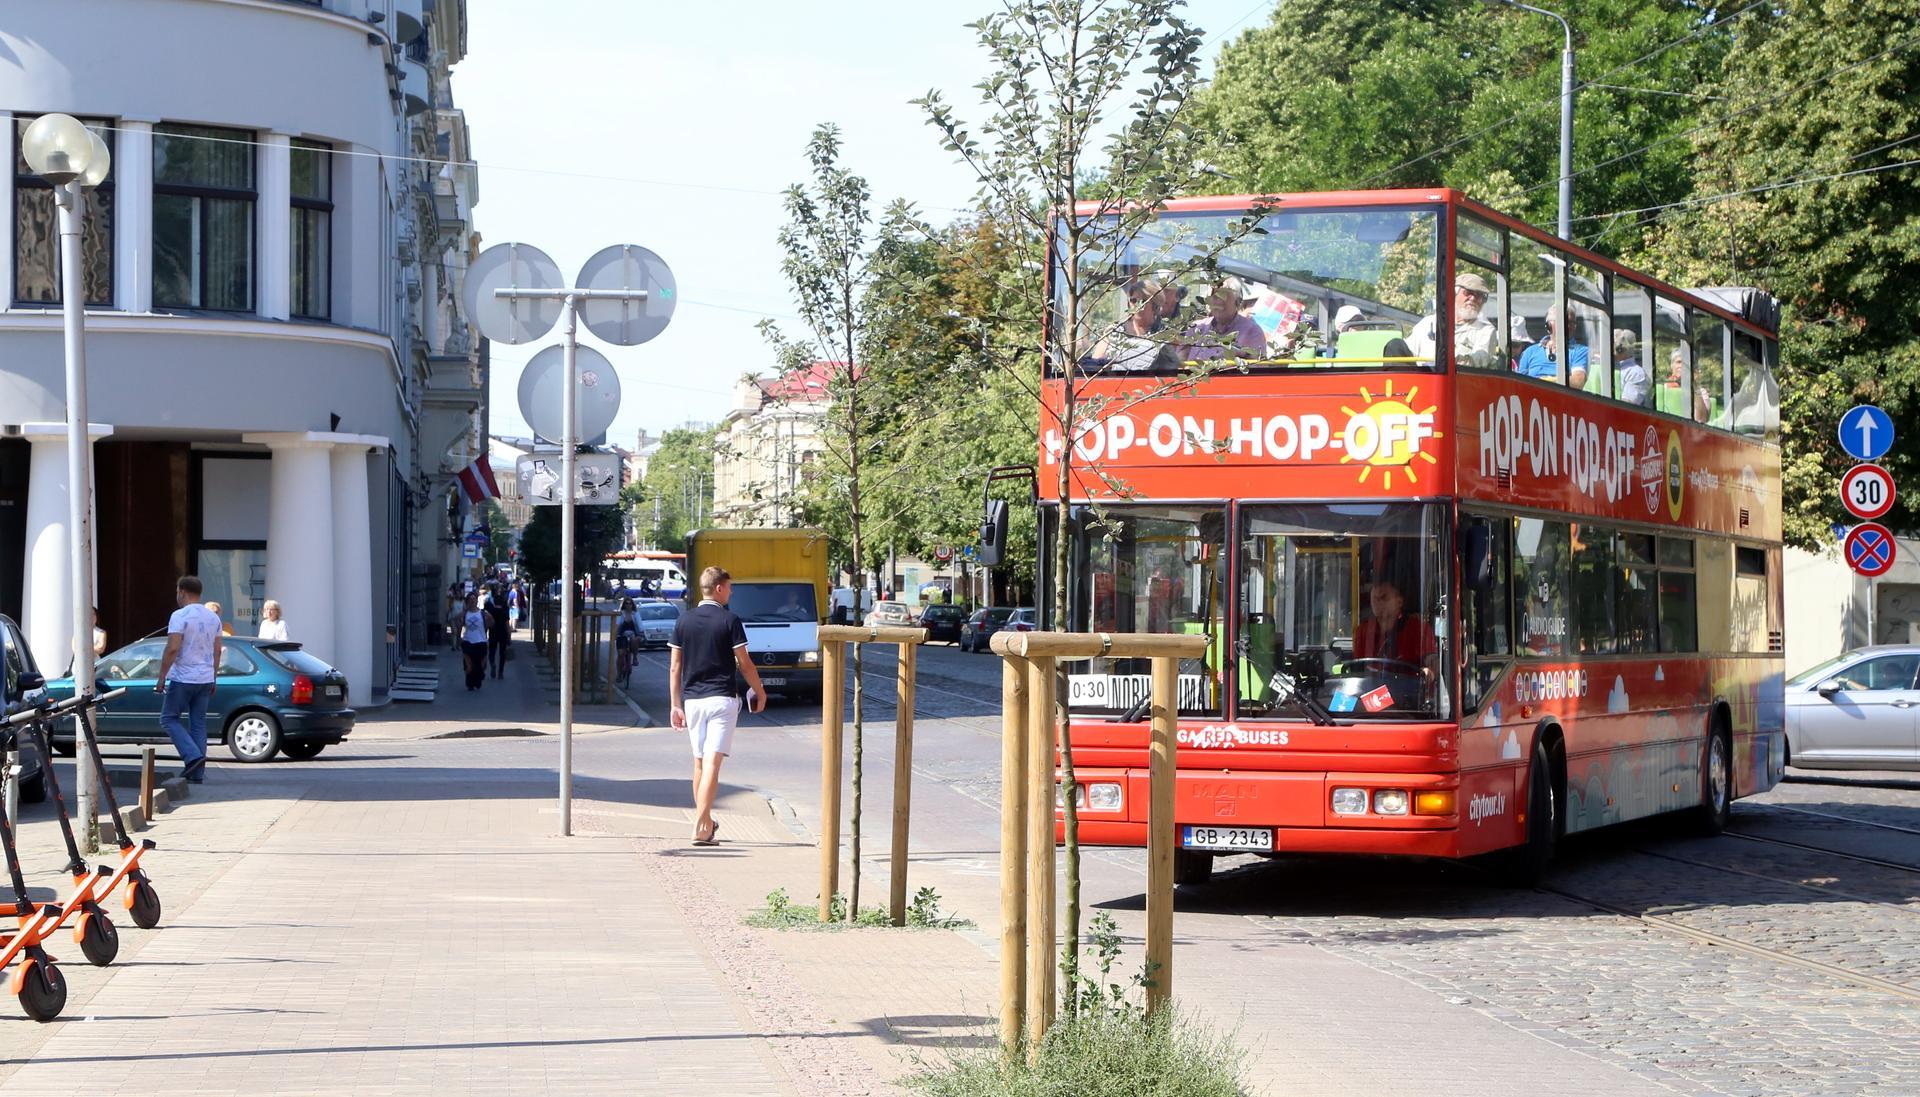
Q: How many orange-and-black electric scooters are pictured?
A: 3